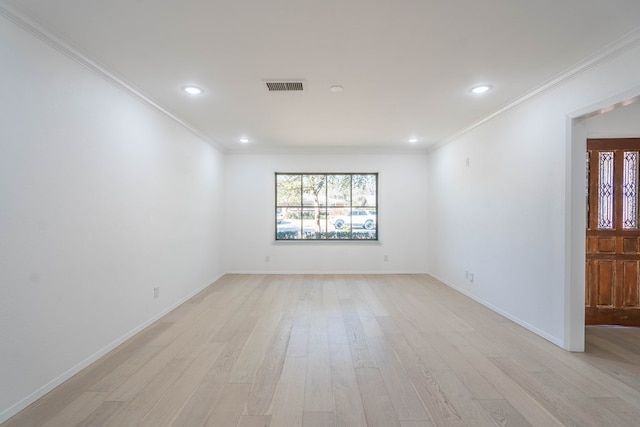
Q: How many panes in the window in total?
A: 8